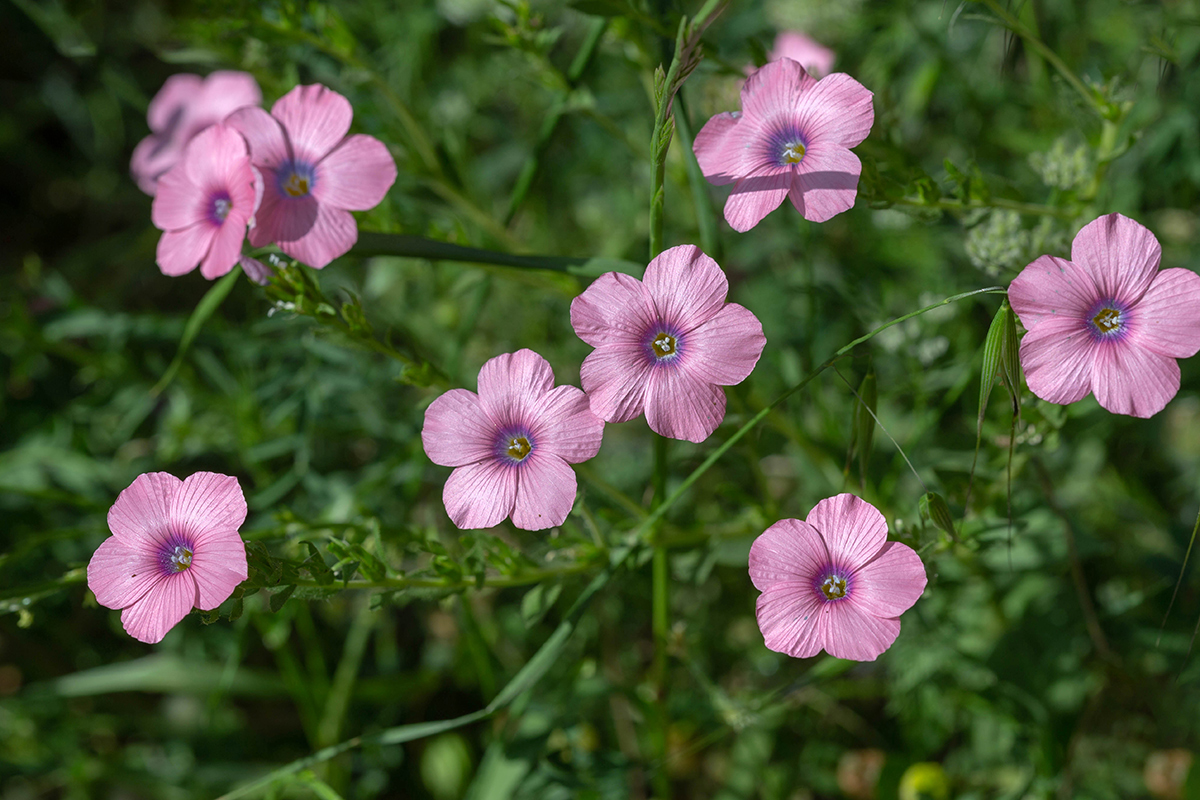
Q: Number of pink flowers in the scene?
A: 10